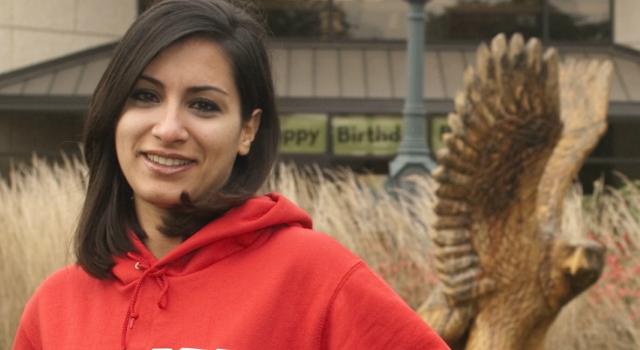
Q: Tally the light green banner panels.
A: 3